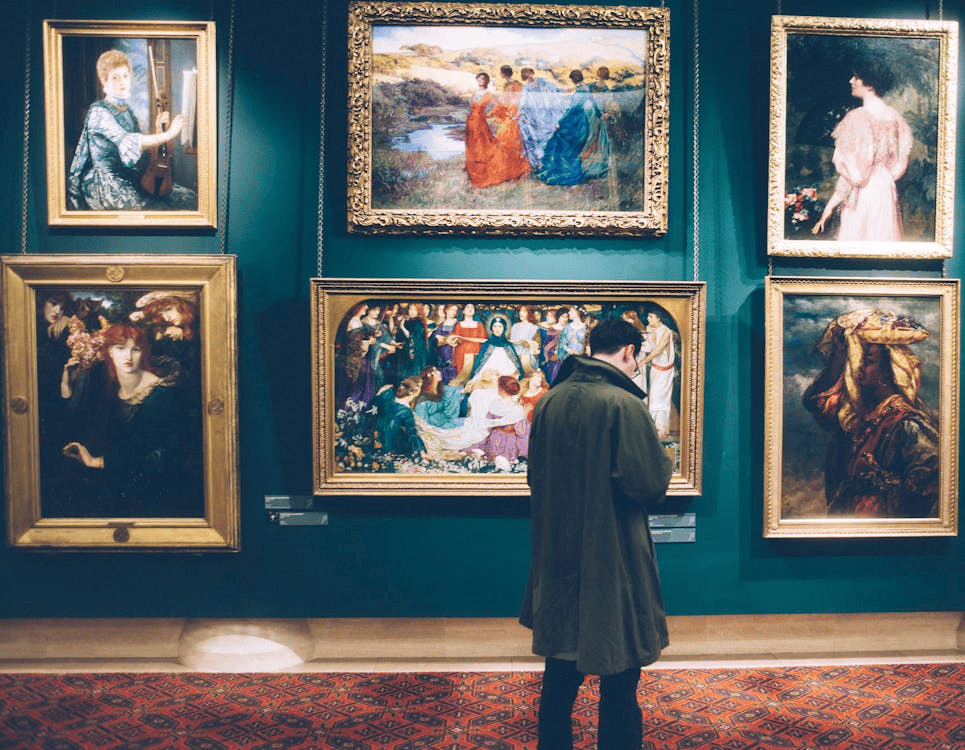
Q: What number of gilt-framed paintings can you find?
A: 6